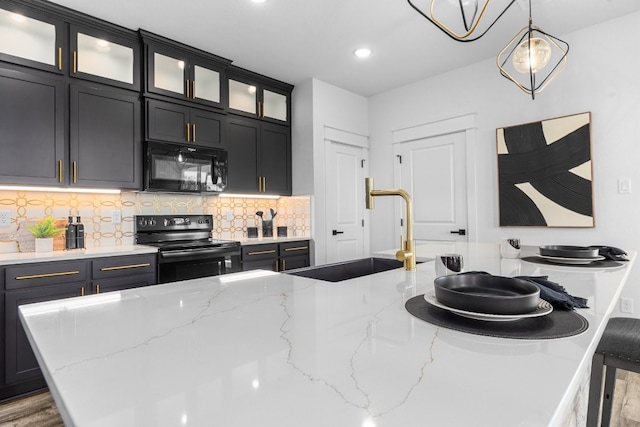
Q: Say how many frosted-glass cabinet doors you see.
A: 6